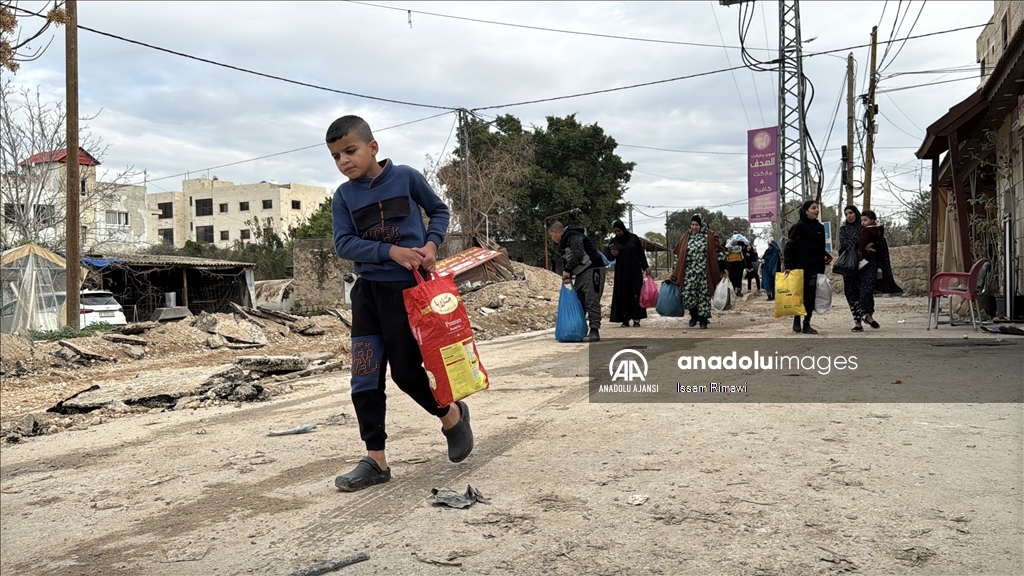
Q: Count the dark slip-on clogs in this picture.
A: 2